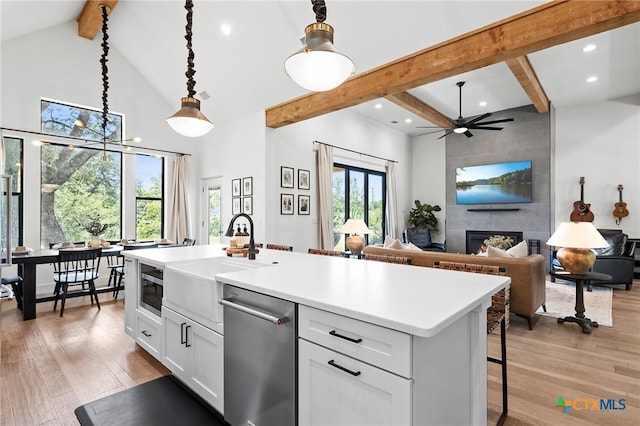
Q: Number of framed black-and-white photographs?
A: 8